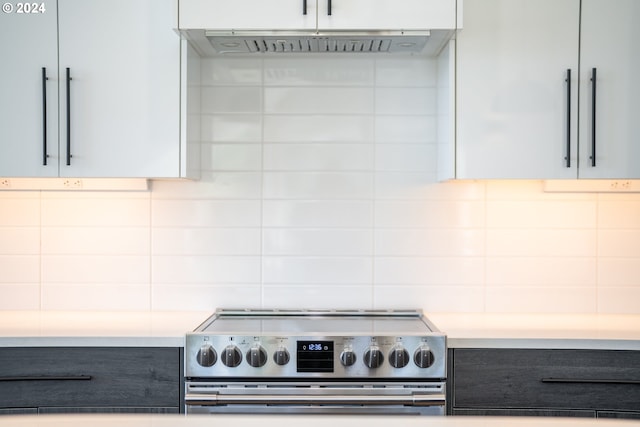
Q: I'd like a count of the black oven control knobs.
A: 8